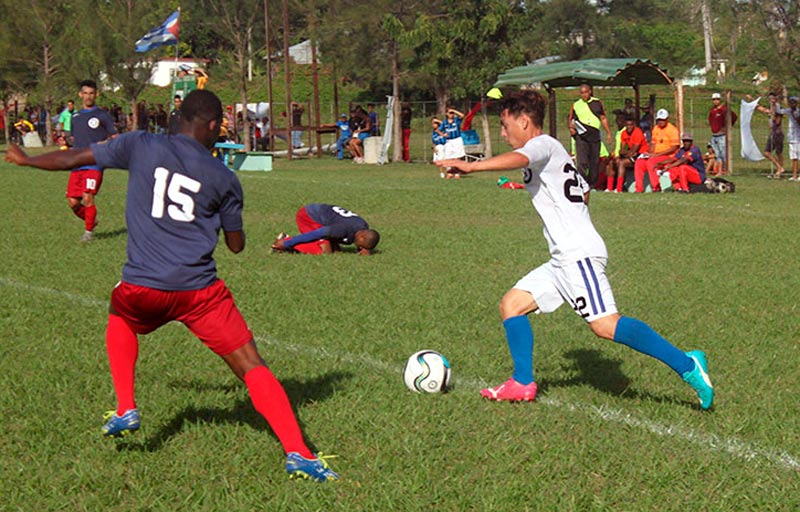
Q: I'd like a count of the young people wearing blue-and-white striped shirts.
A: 2